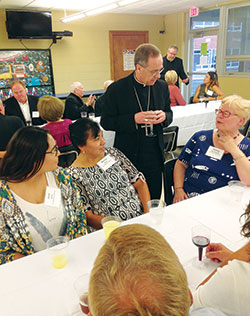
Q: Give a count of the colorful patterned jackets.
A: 1